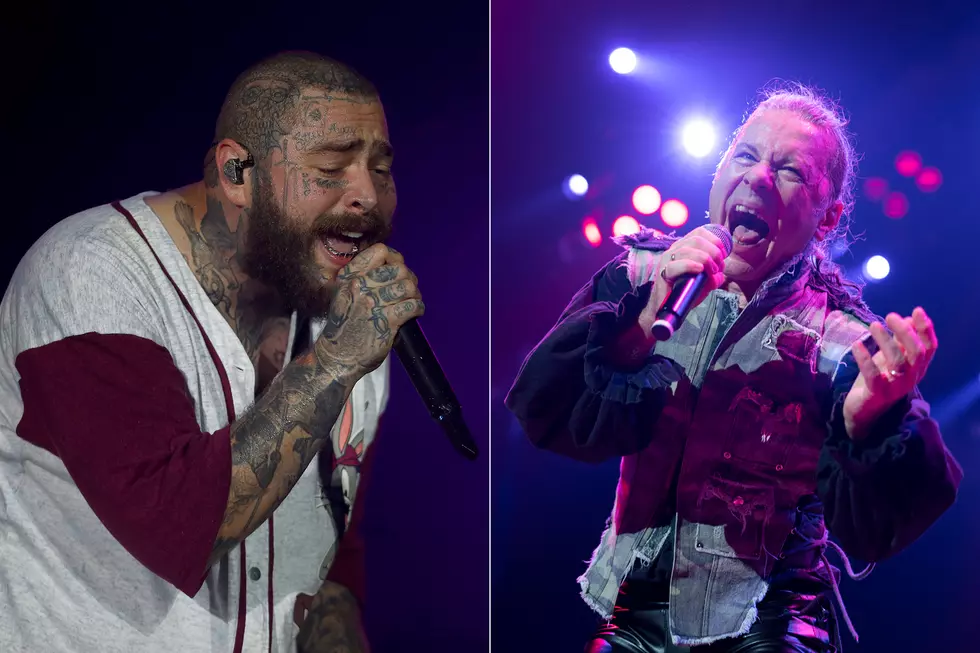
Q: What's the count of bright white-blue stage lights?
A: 4